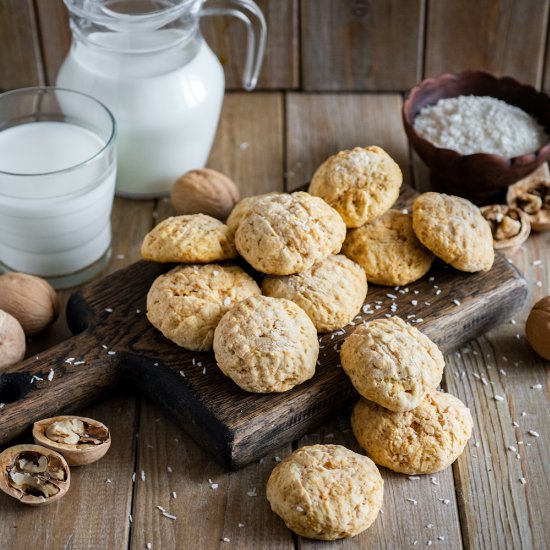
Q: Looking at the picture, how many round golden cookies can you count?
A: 12